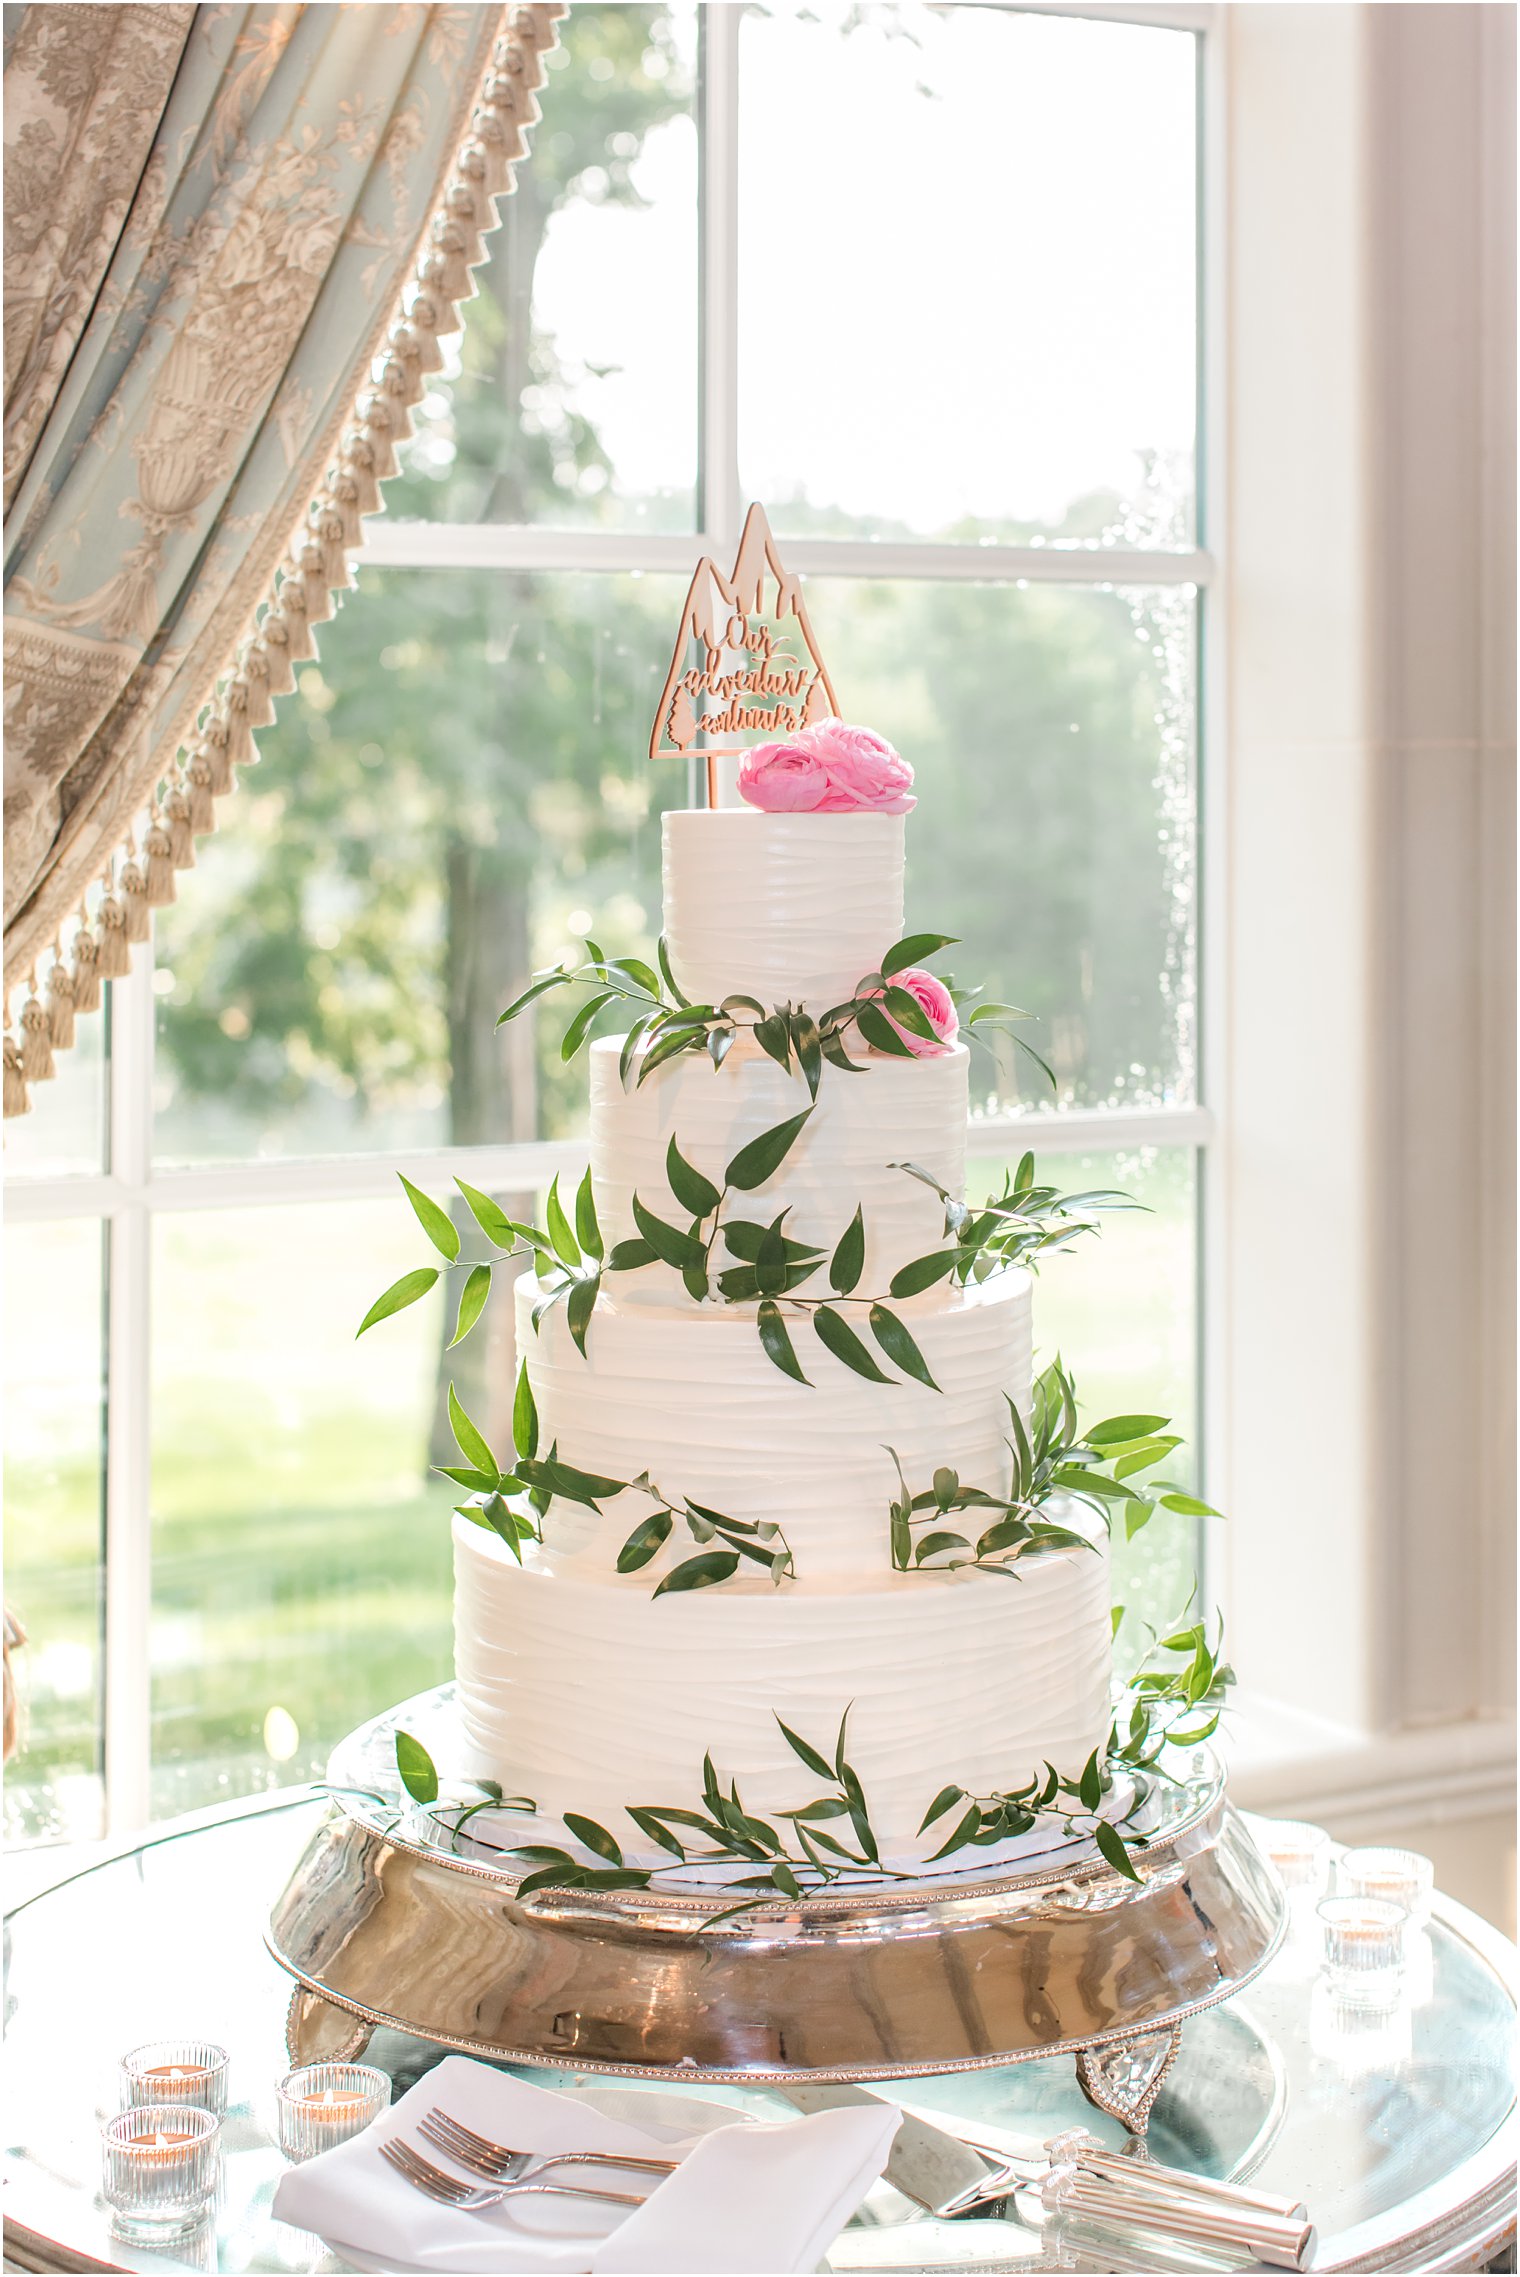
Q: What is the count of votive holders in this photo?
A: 6